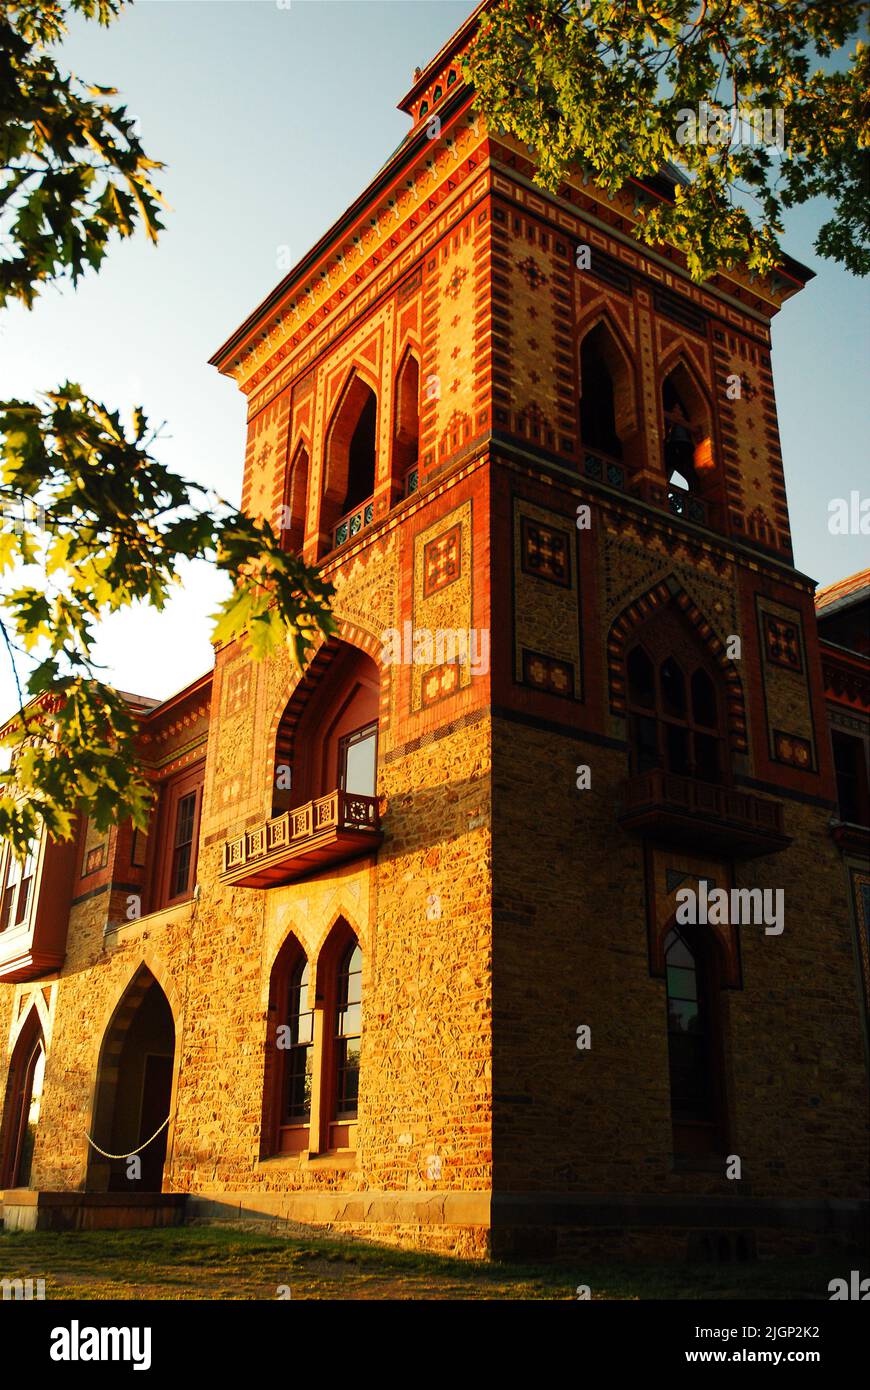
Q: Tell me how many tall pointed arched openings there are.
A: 12